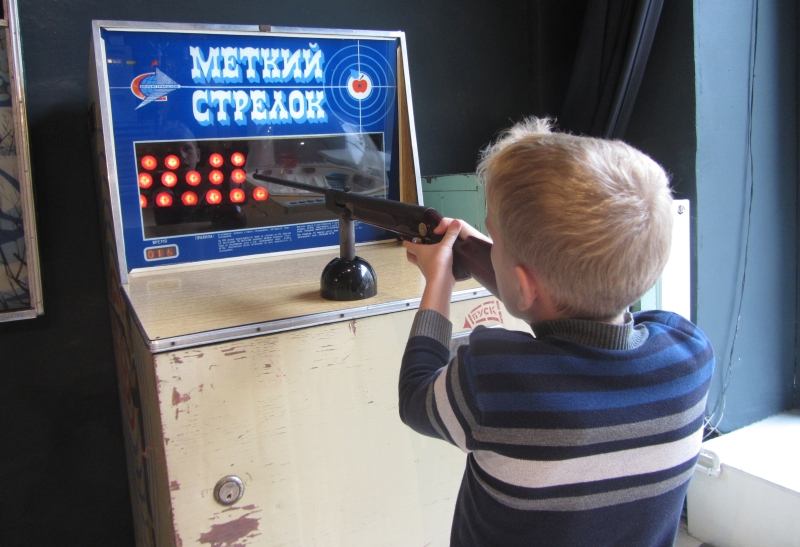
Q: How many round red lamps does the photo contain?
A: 15